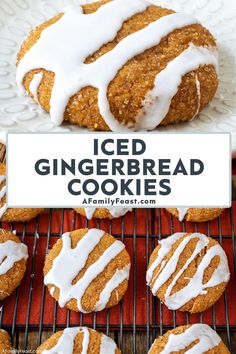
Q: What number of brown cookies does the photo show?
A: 10